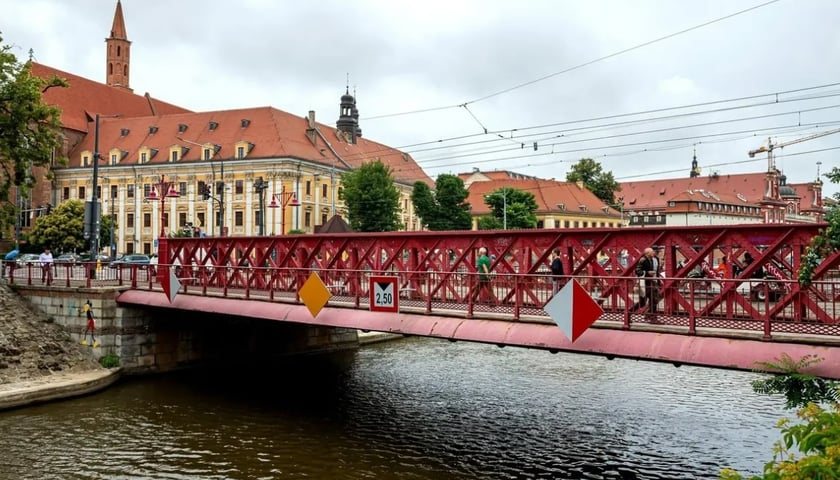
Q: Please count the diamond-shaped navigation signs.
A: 3